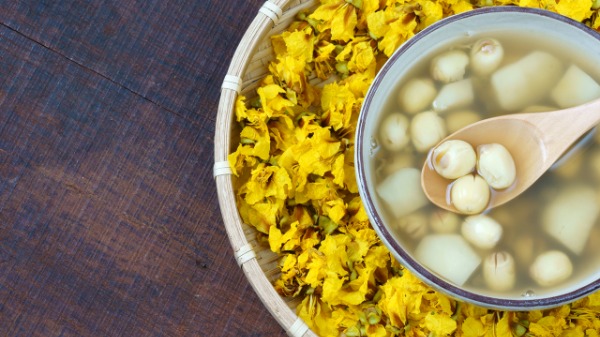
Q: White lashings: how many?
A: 5